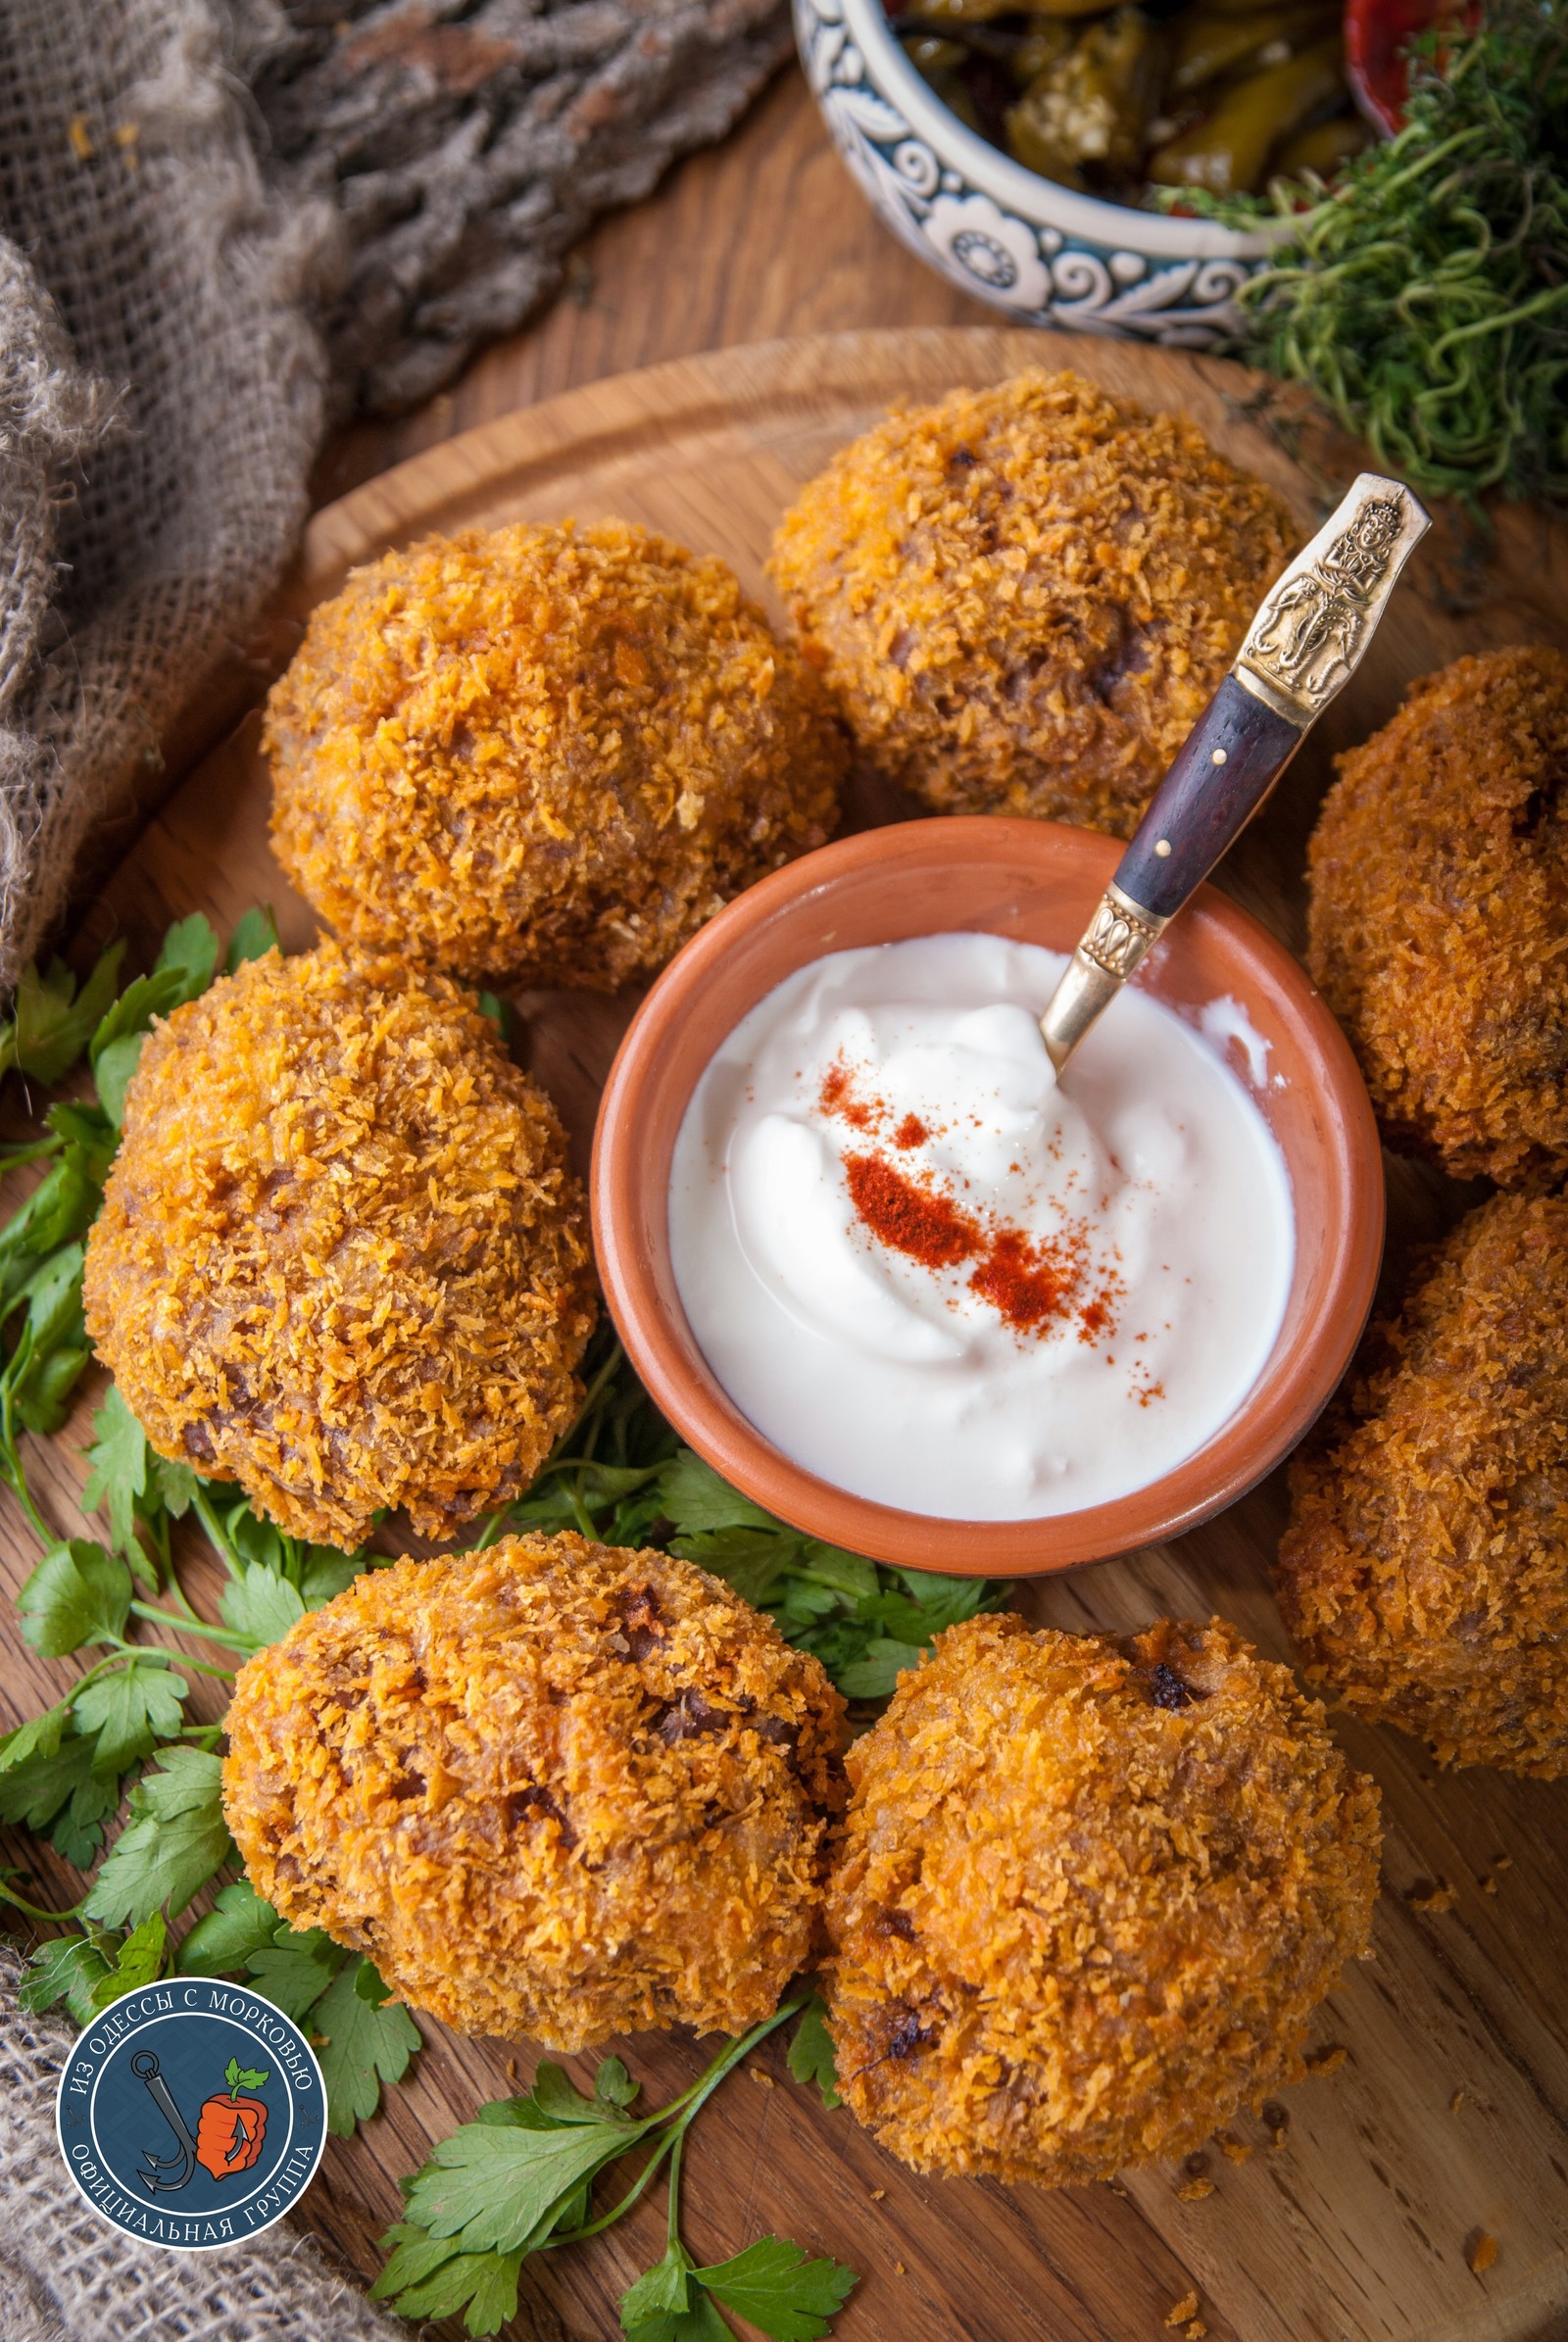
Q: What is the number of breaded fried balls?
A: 7